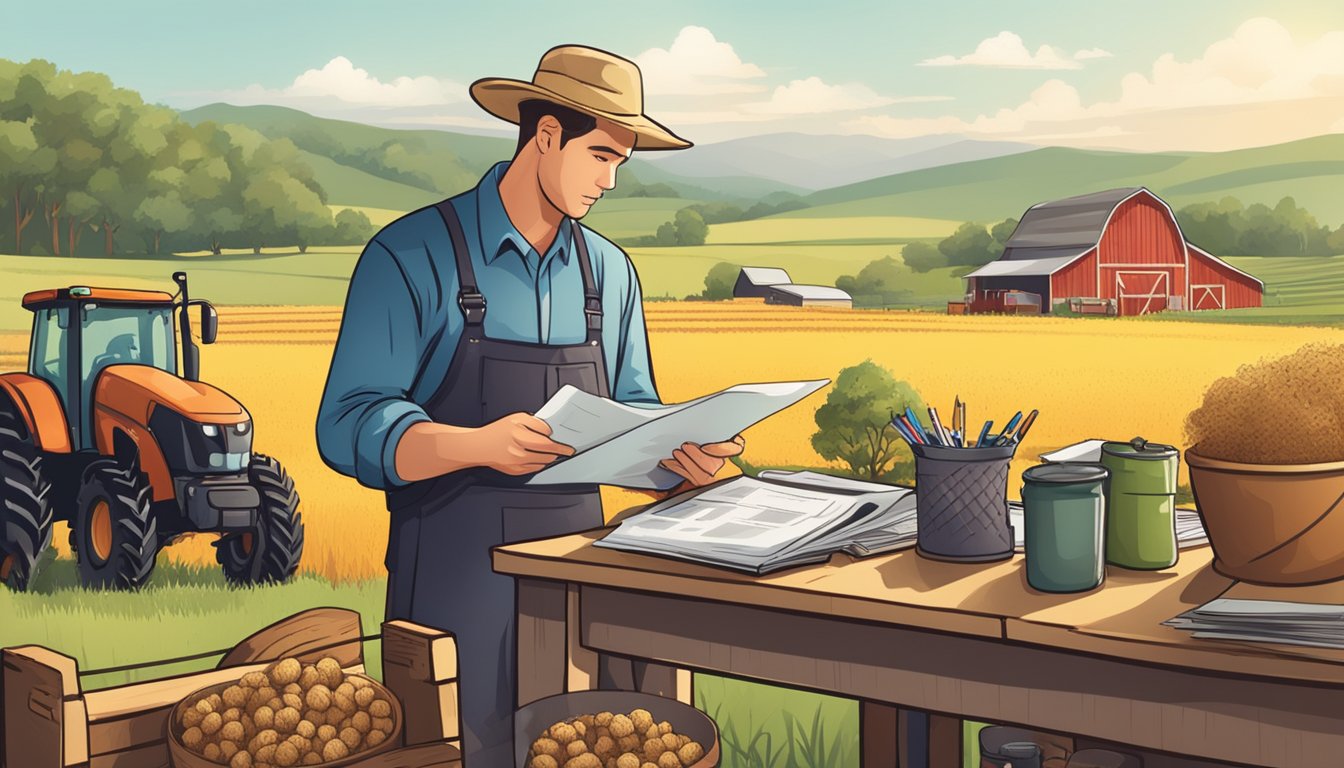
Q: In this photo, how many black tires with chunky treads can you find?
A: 3